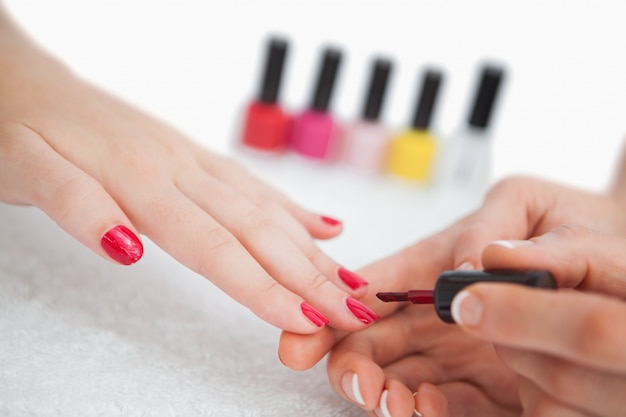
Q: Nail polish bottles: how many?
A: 5